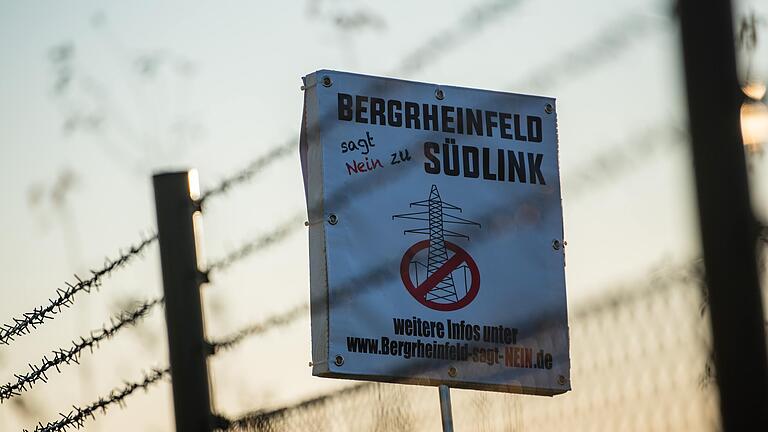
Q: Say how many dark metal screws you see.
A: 8